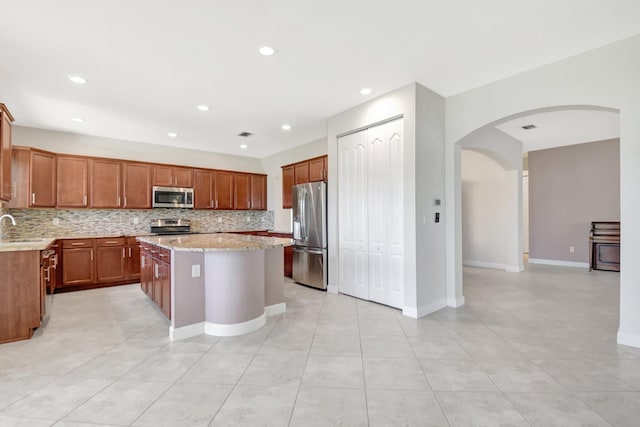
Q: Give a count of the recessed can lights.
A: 8